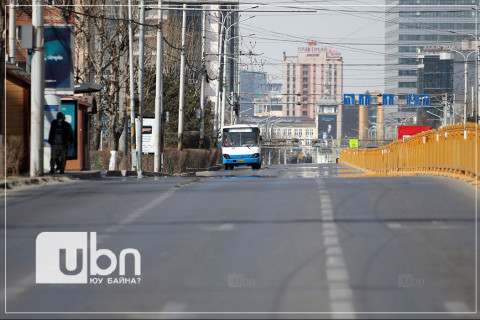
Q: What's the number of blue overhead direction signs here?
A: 5